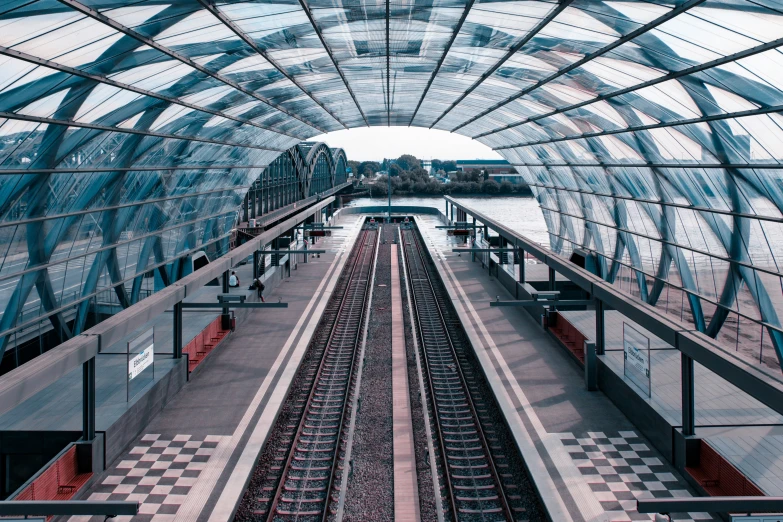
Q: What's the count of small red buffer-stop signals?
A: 2